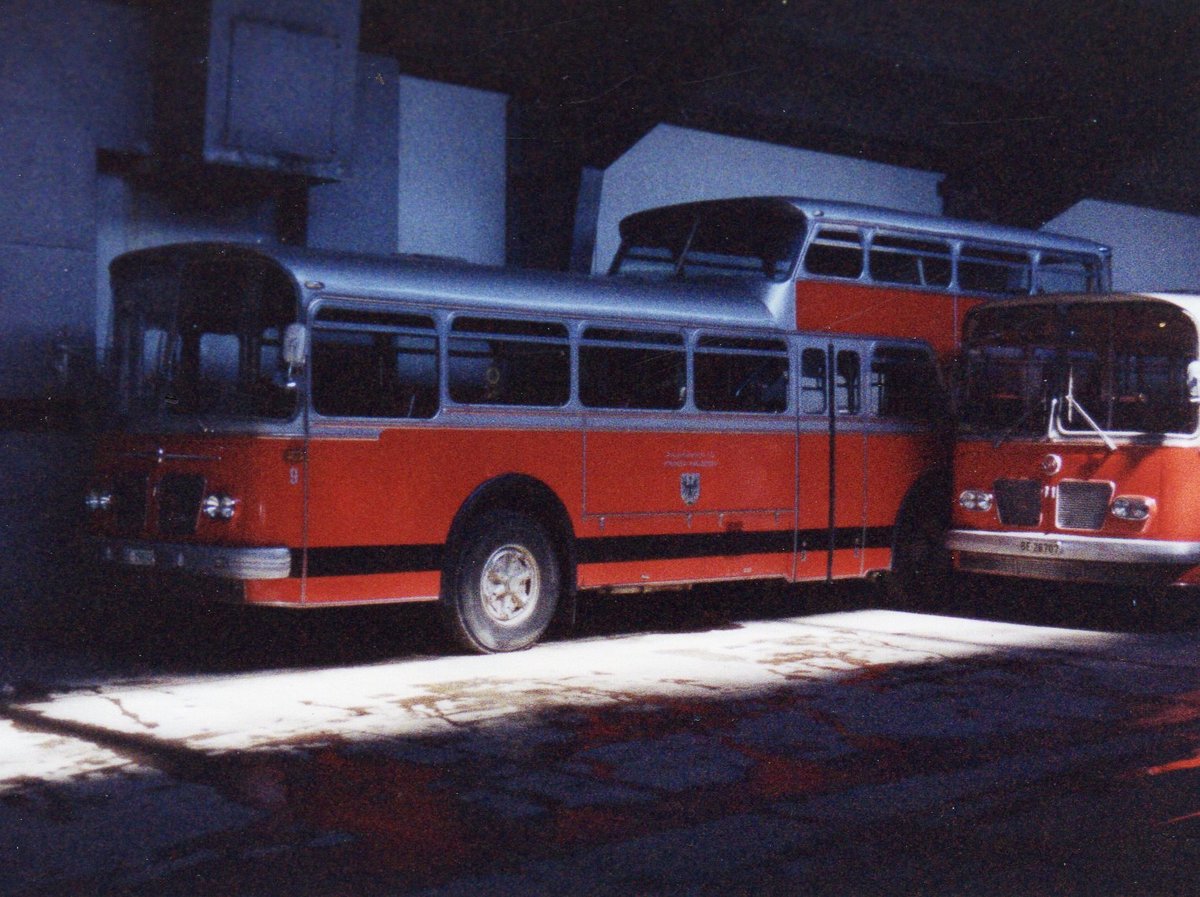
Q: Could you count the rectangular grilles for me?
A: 4